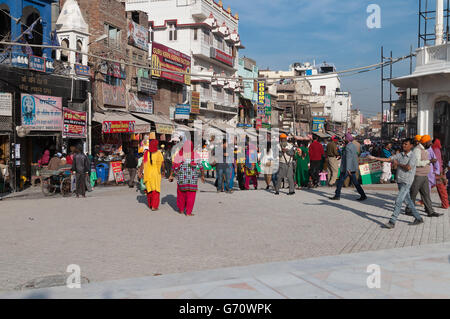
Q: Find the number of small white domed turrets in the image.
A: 1